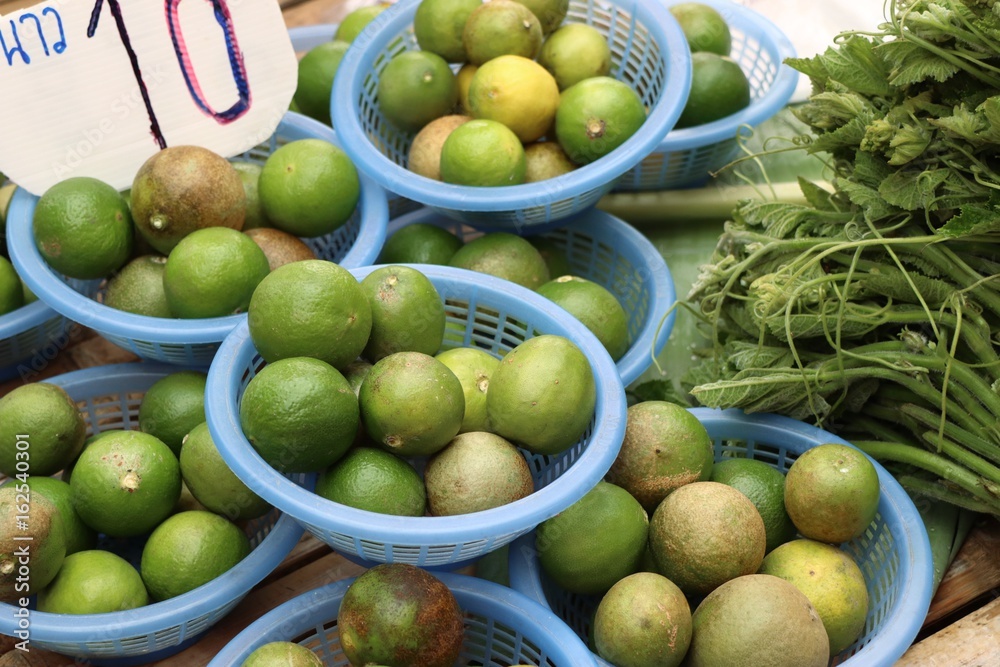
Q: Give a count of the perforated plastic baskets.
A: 10